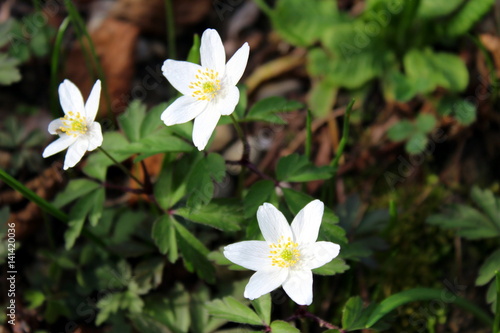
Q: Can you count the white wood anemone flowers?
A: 3